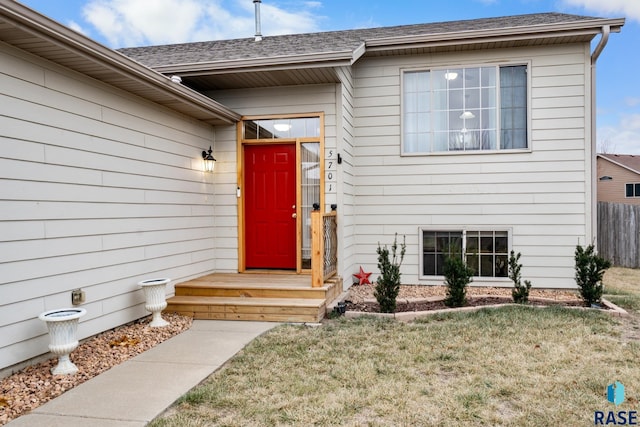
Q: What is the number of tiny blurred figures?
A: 0